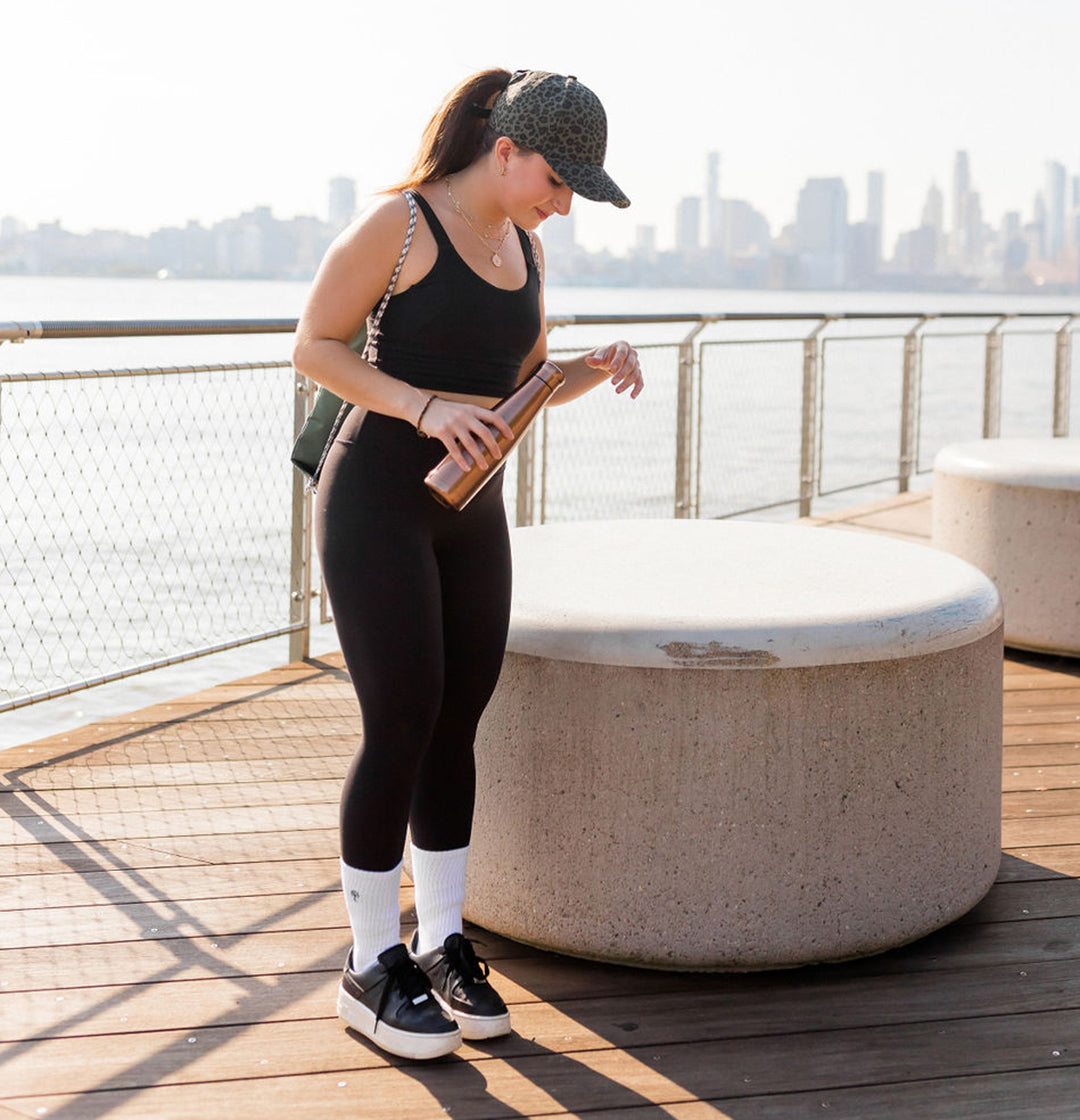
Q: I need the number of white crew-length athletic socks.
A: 2